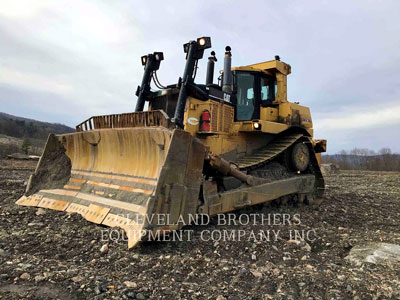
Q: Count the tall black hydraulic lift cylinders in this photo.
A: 2